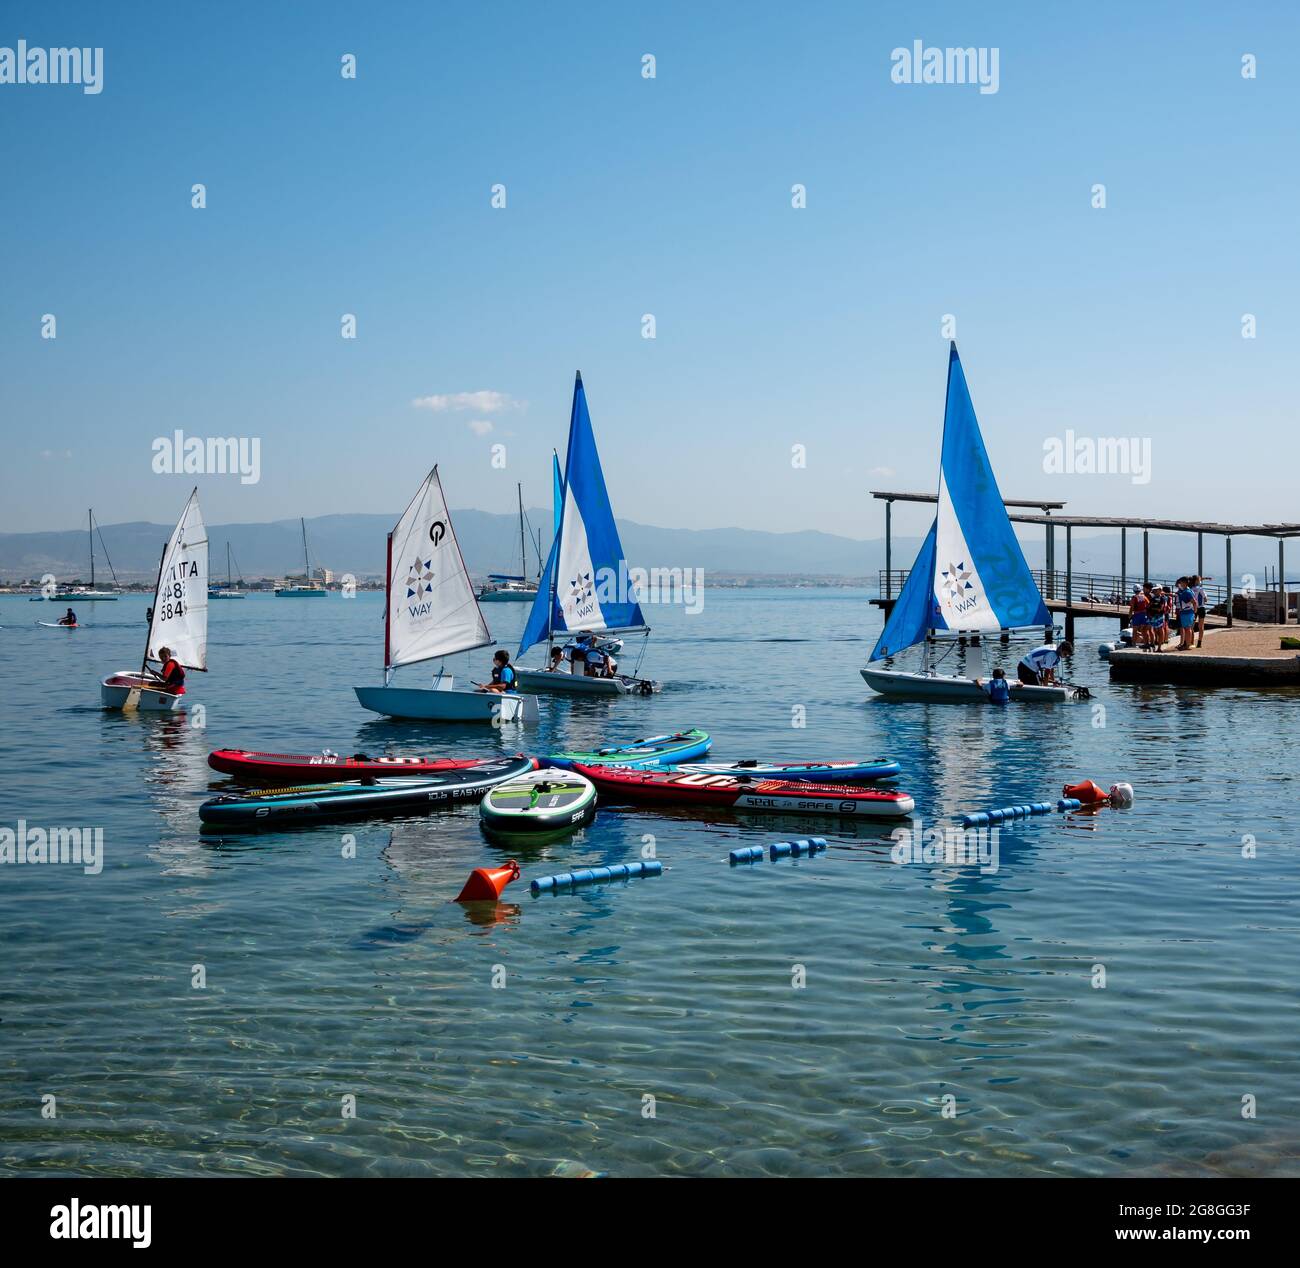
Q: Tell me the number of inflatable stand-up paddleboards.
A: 6